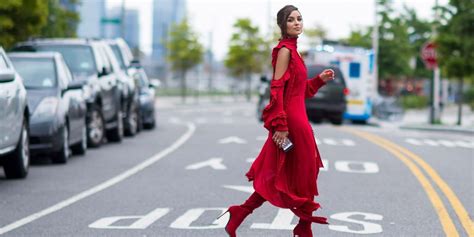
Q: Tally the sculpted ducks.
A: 0